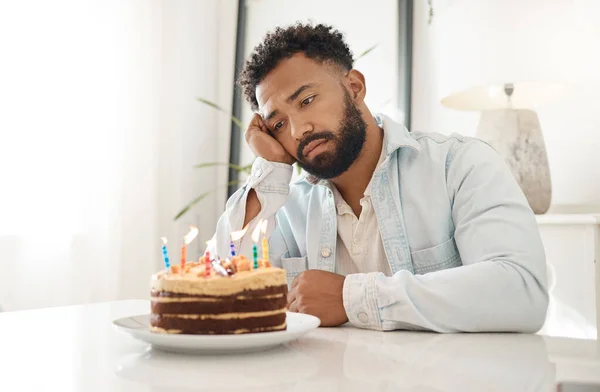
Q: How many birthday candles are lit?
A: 6